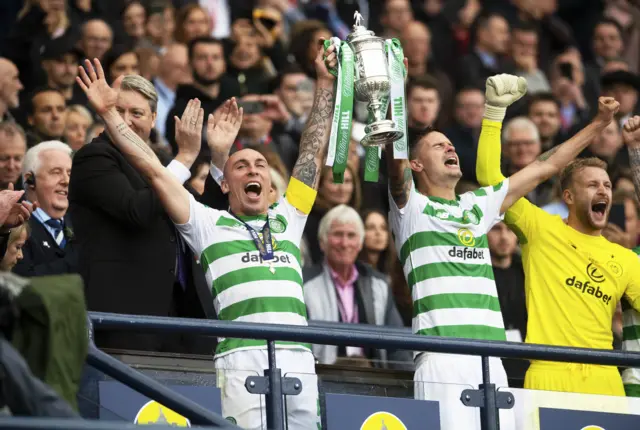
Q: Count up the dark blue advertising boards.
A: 3